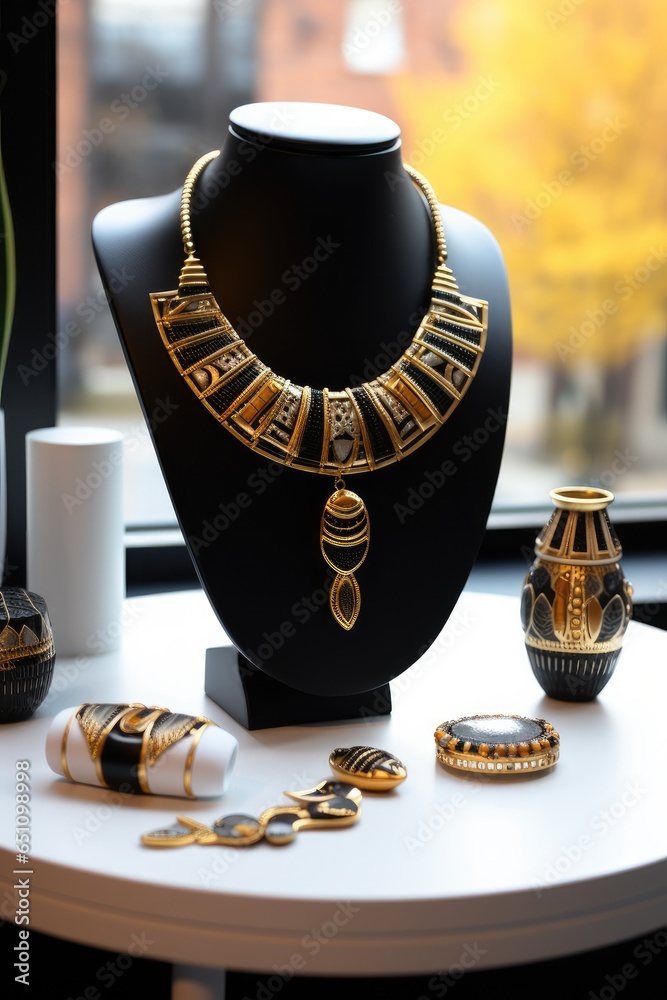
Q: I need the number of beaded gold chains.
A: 2